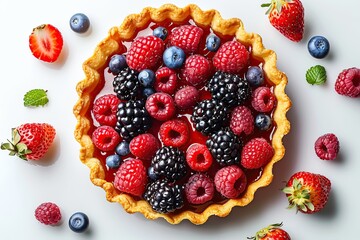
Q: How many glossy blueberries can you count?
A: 14